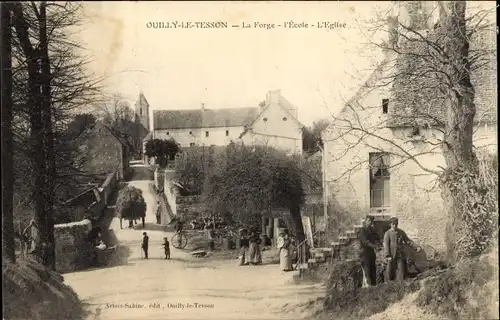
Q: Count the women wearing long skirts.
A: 3